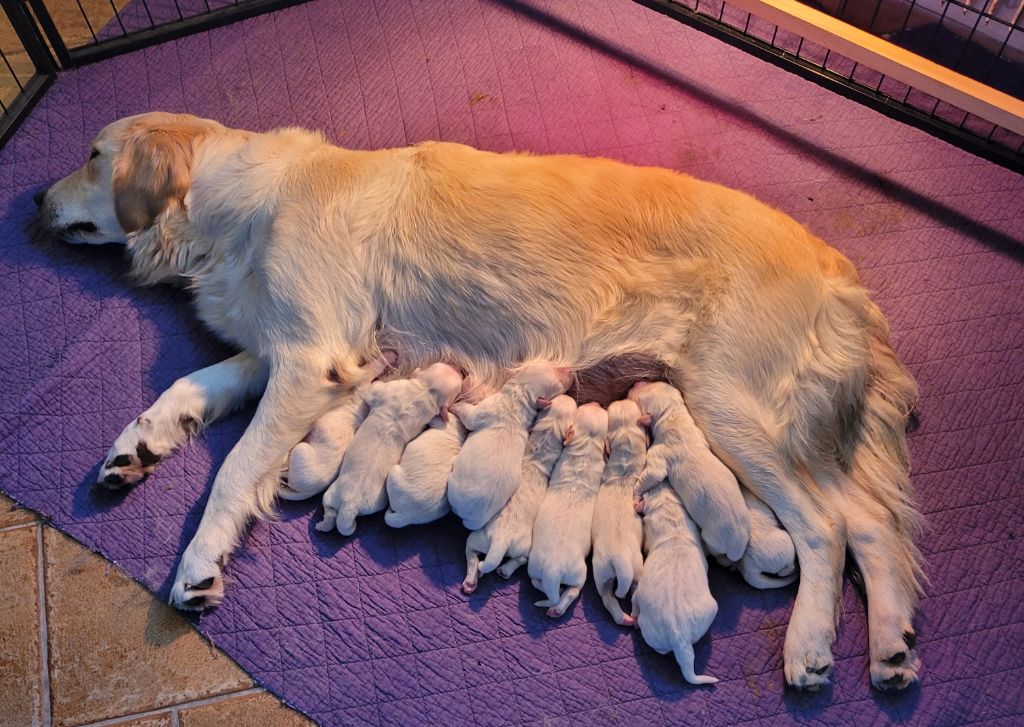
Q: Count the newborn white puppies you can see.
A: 10